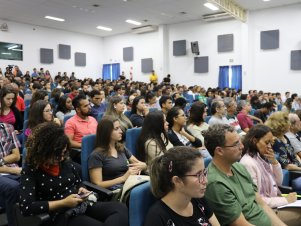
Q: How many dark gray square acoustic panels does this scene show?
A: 10